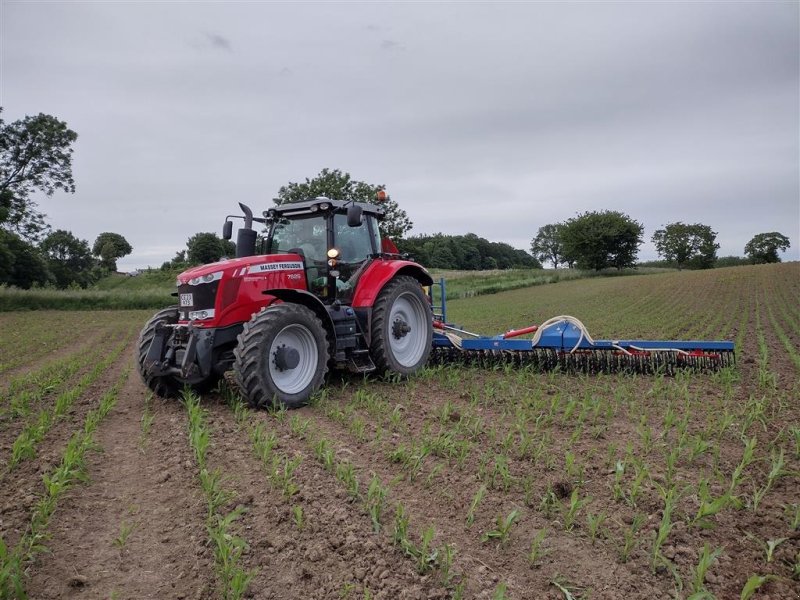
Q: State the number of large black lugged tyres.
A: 3